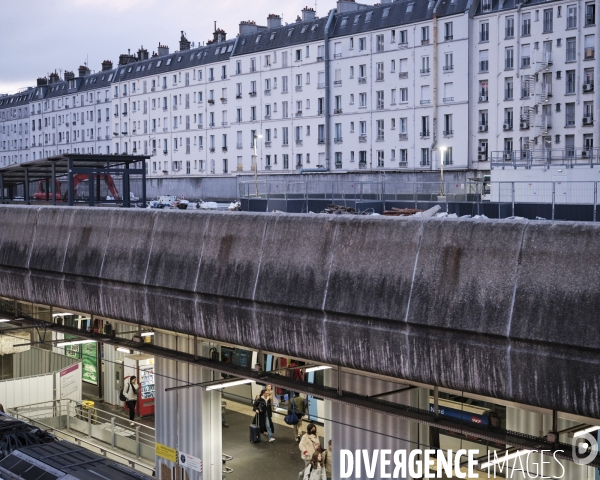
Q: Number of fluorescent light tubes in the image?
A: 9